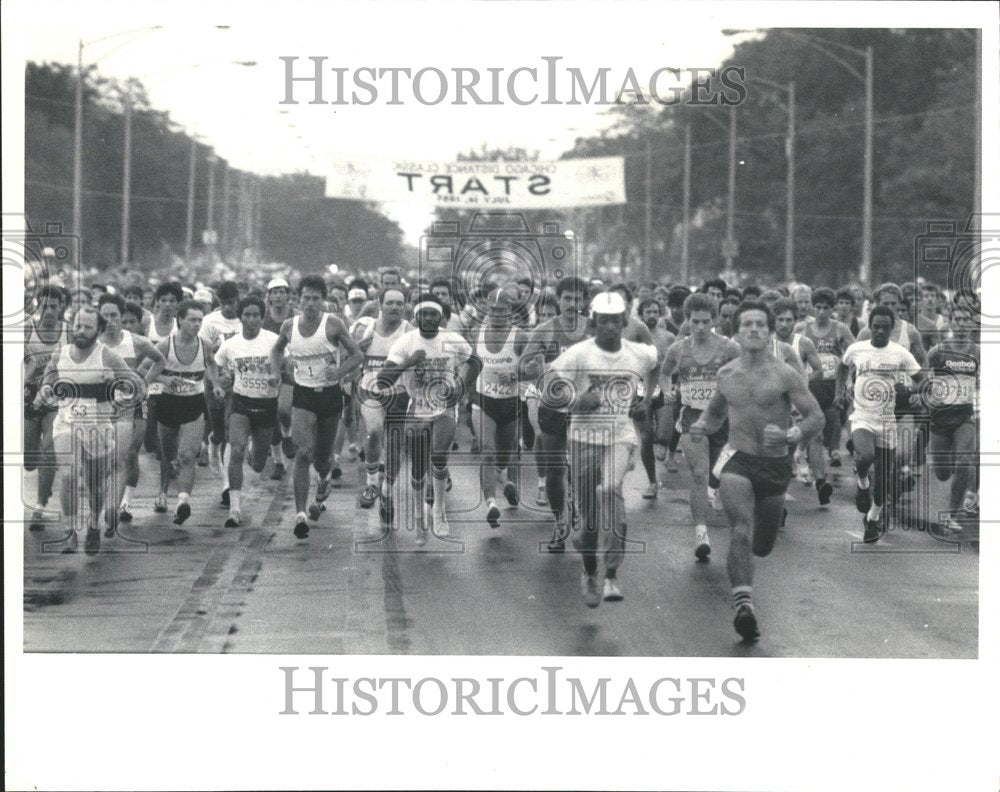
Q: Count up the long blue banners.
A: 0